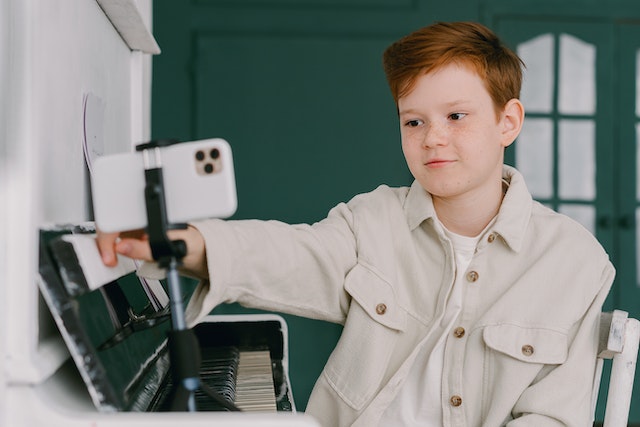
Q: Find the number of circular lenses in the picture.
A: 3